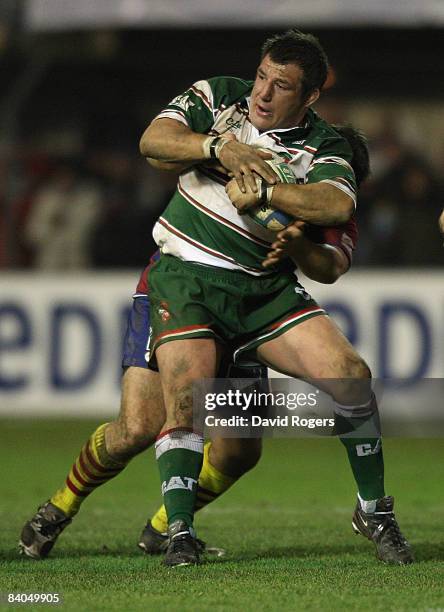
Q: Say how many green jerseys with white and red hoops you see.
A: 1